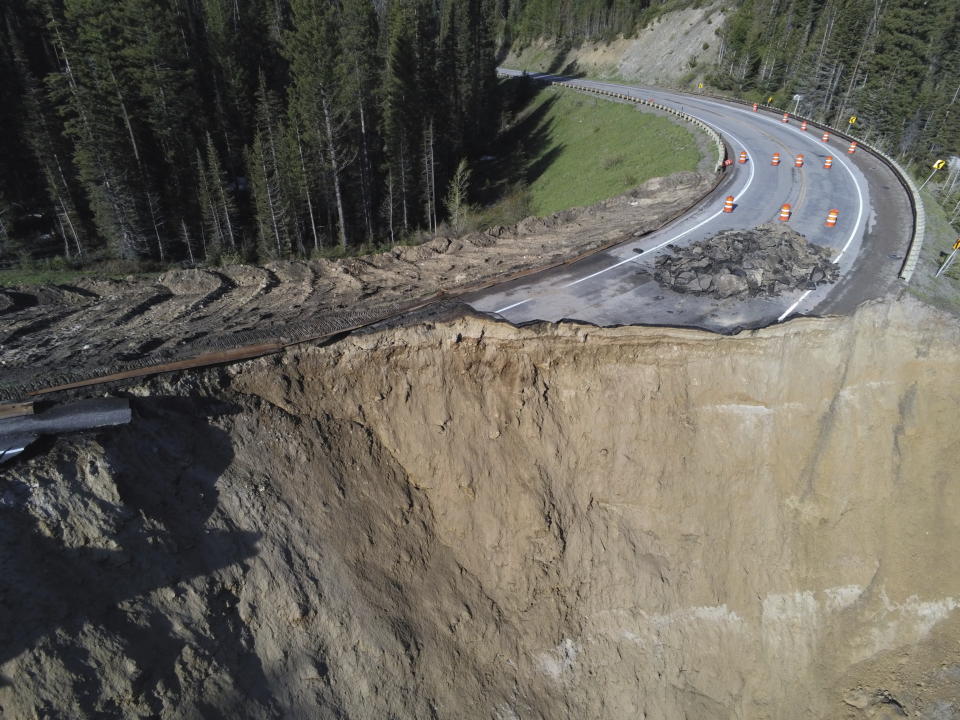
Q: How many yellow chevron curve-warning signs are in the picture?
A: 5